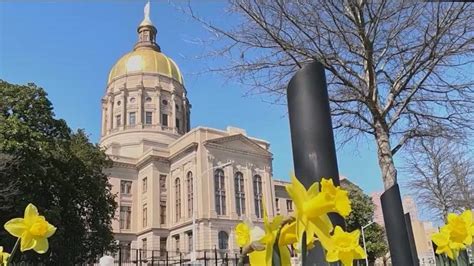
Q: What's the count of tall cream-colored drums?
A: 1